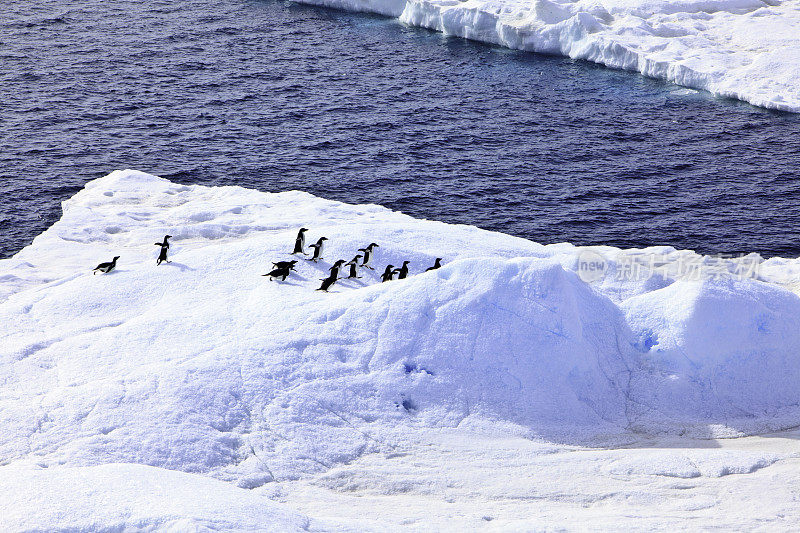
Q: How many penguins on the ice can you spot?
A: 13